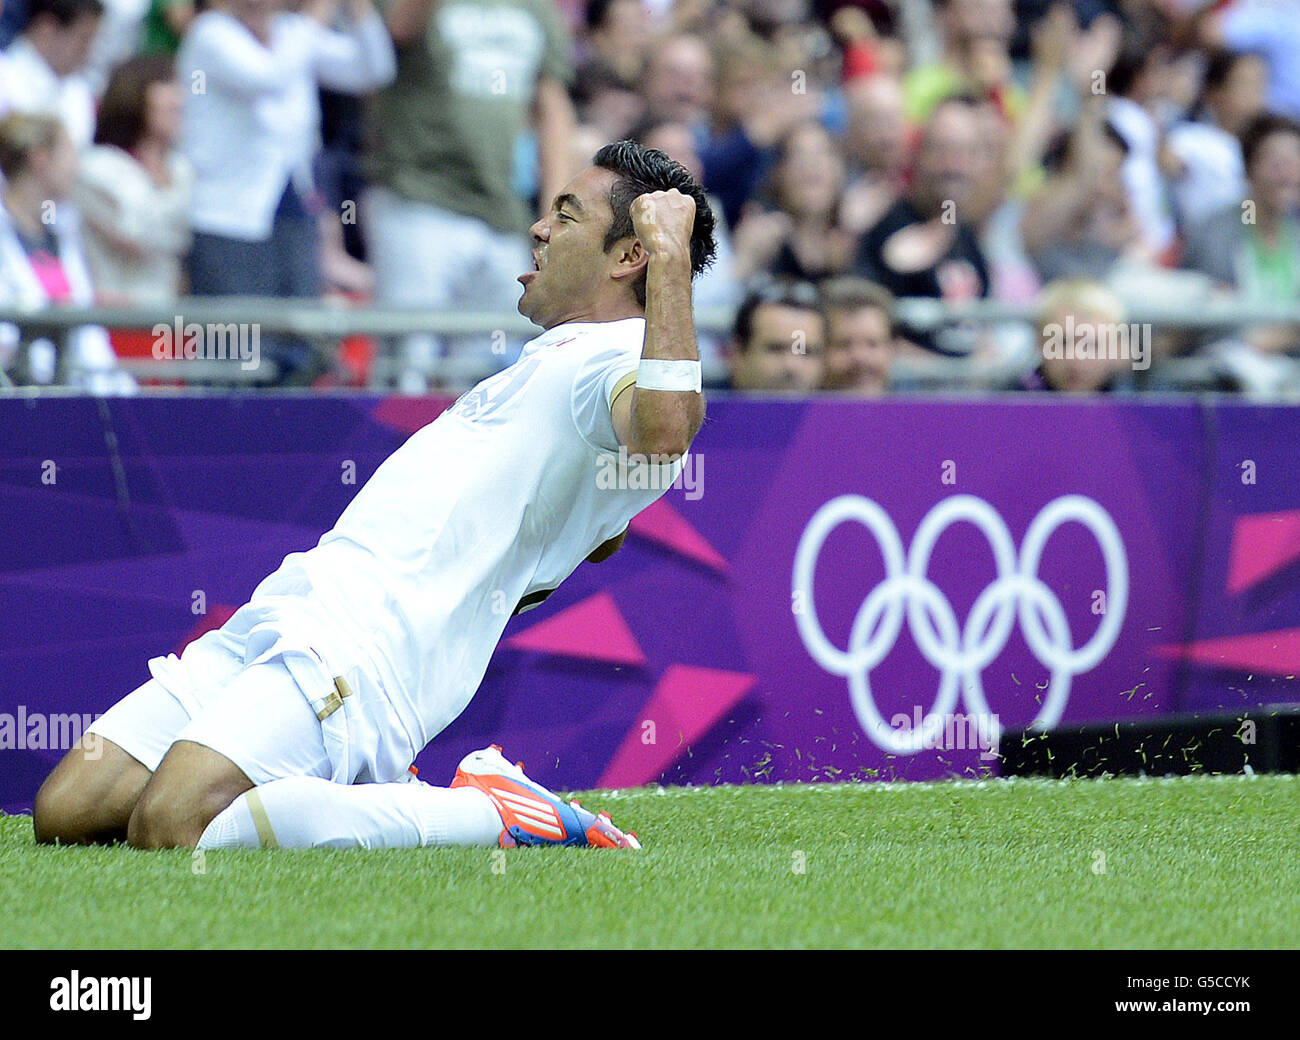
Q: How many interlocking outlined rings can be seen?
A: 5